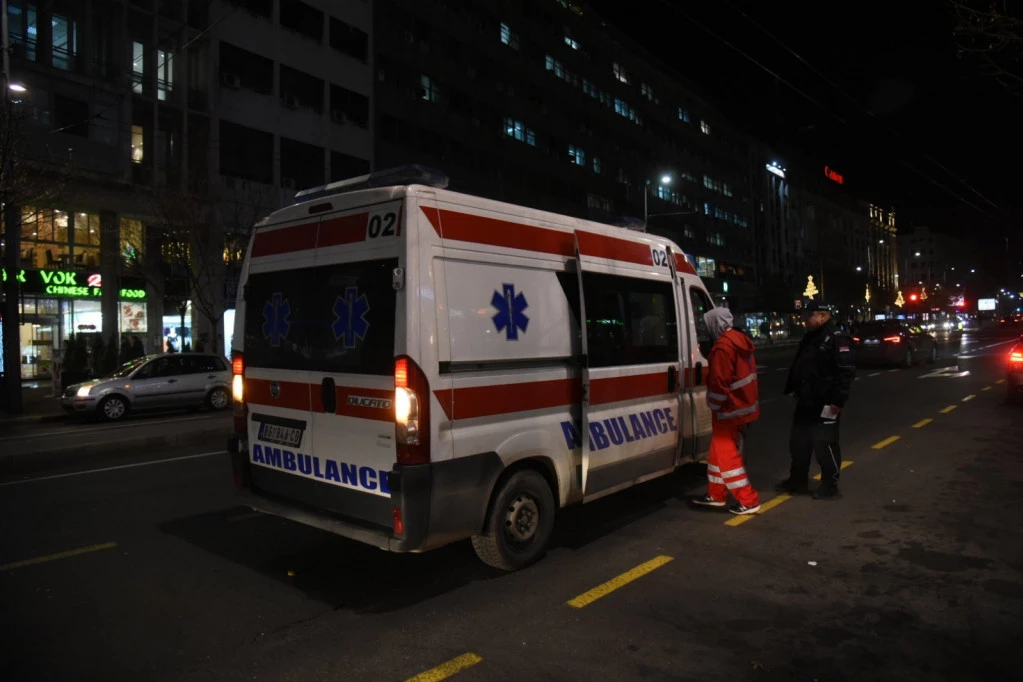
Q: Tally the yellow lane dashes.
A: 11